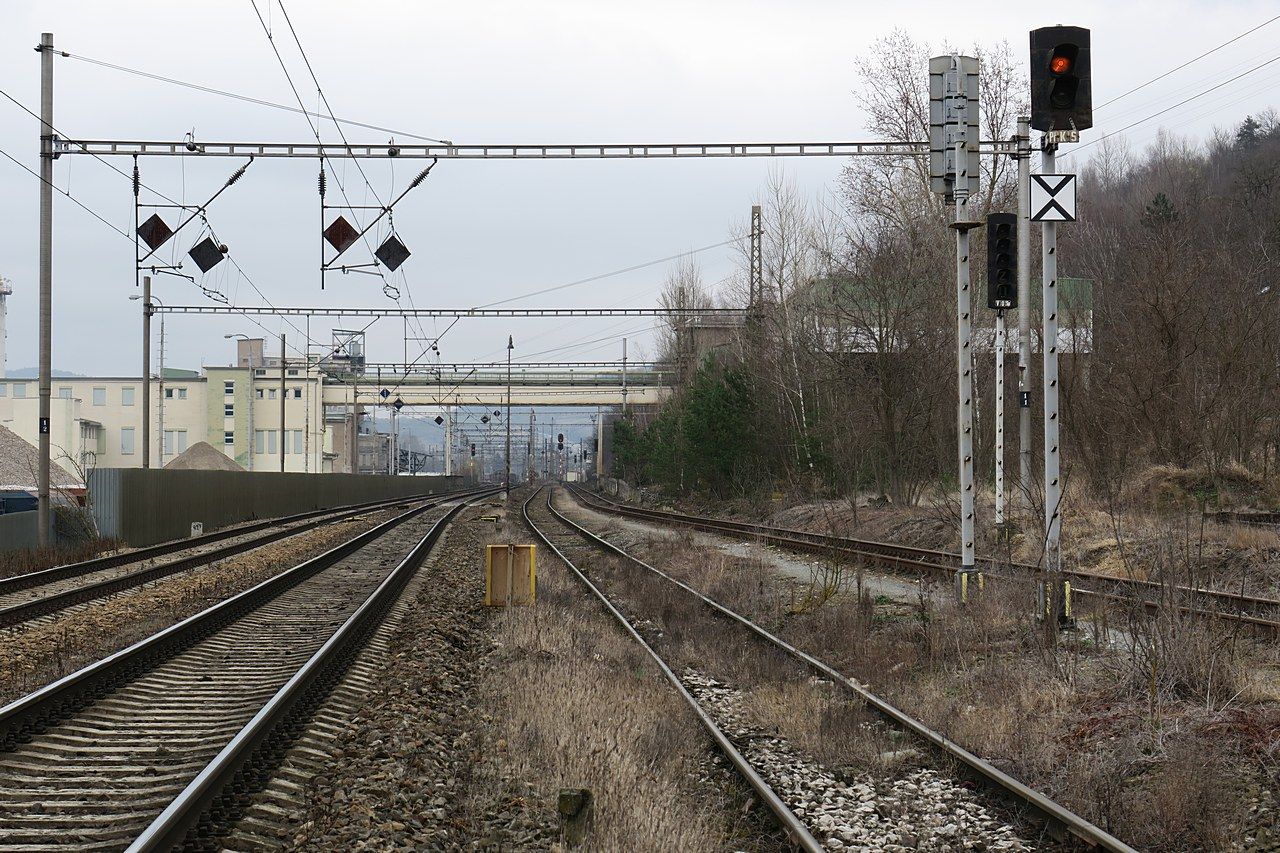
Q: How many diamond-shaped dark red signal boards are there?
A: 2